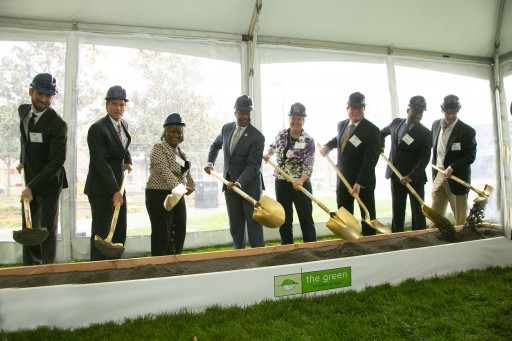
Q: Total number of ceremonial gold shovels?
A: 8